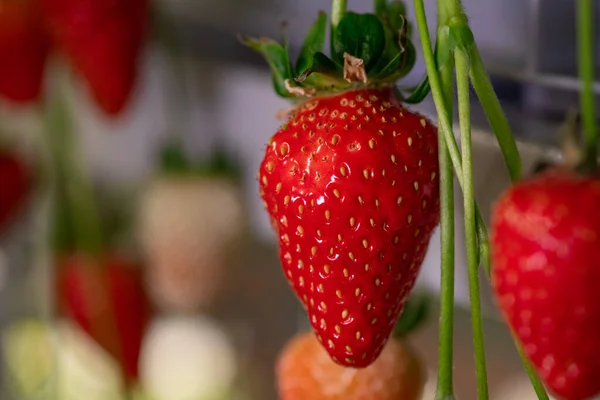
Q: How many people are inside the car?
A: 0